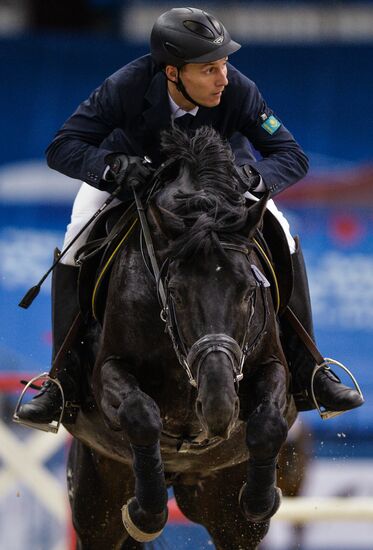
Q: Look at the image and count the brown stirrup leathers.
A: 2